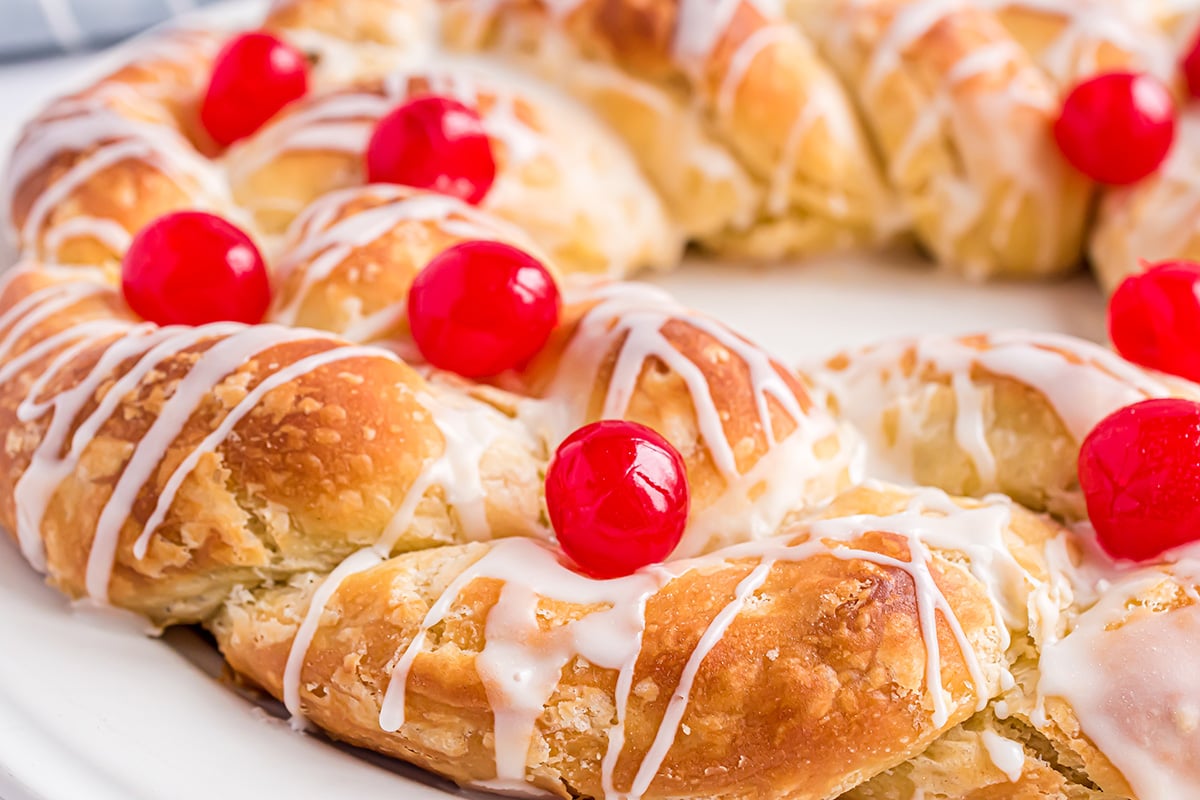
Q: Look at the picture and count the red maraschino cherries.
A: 9